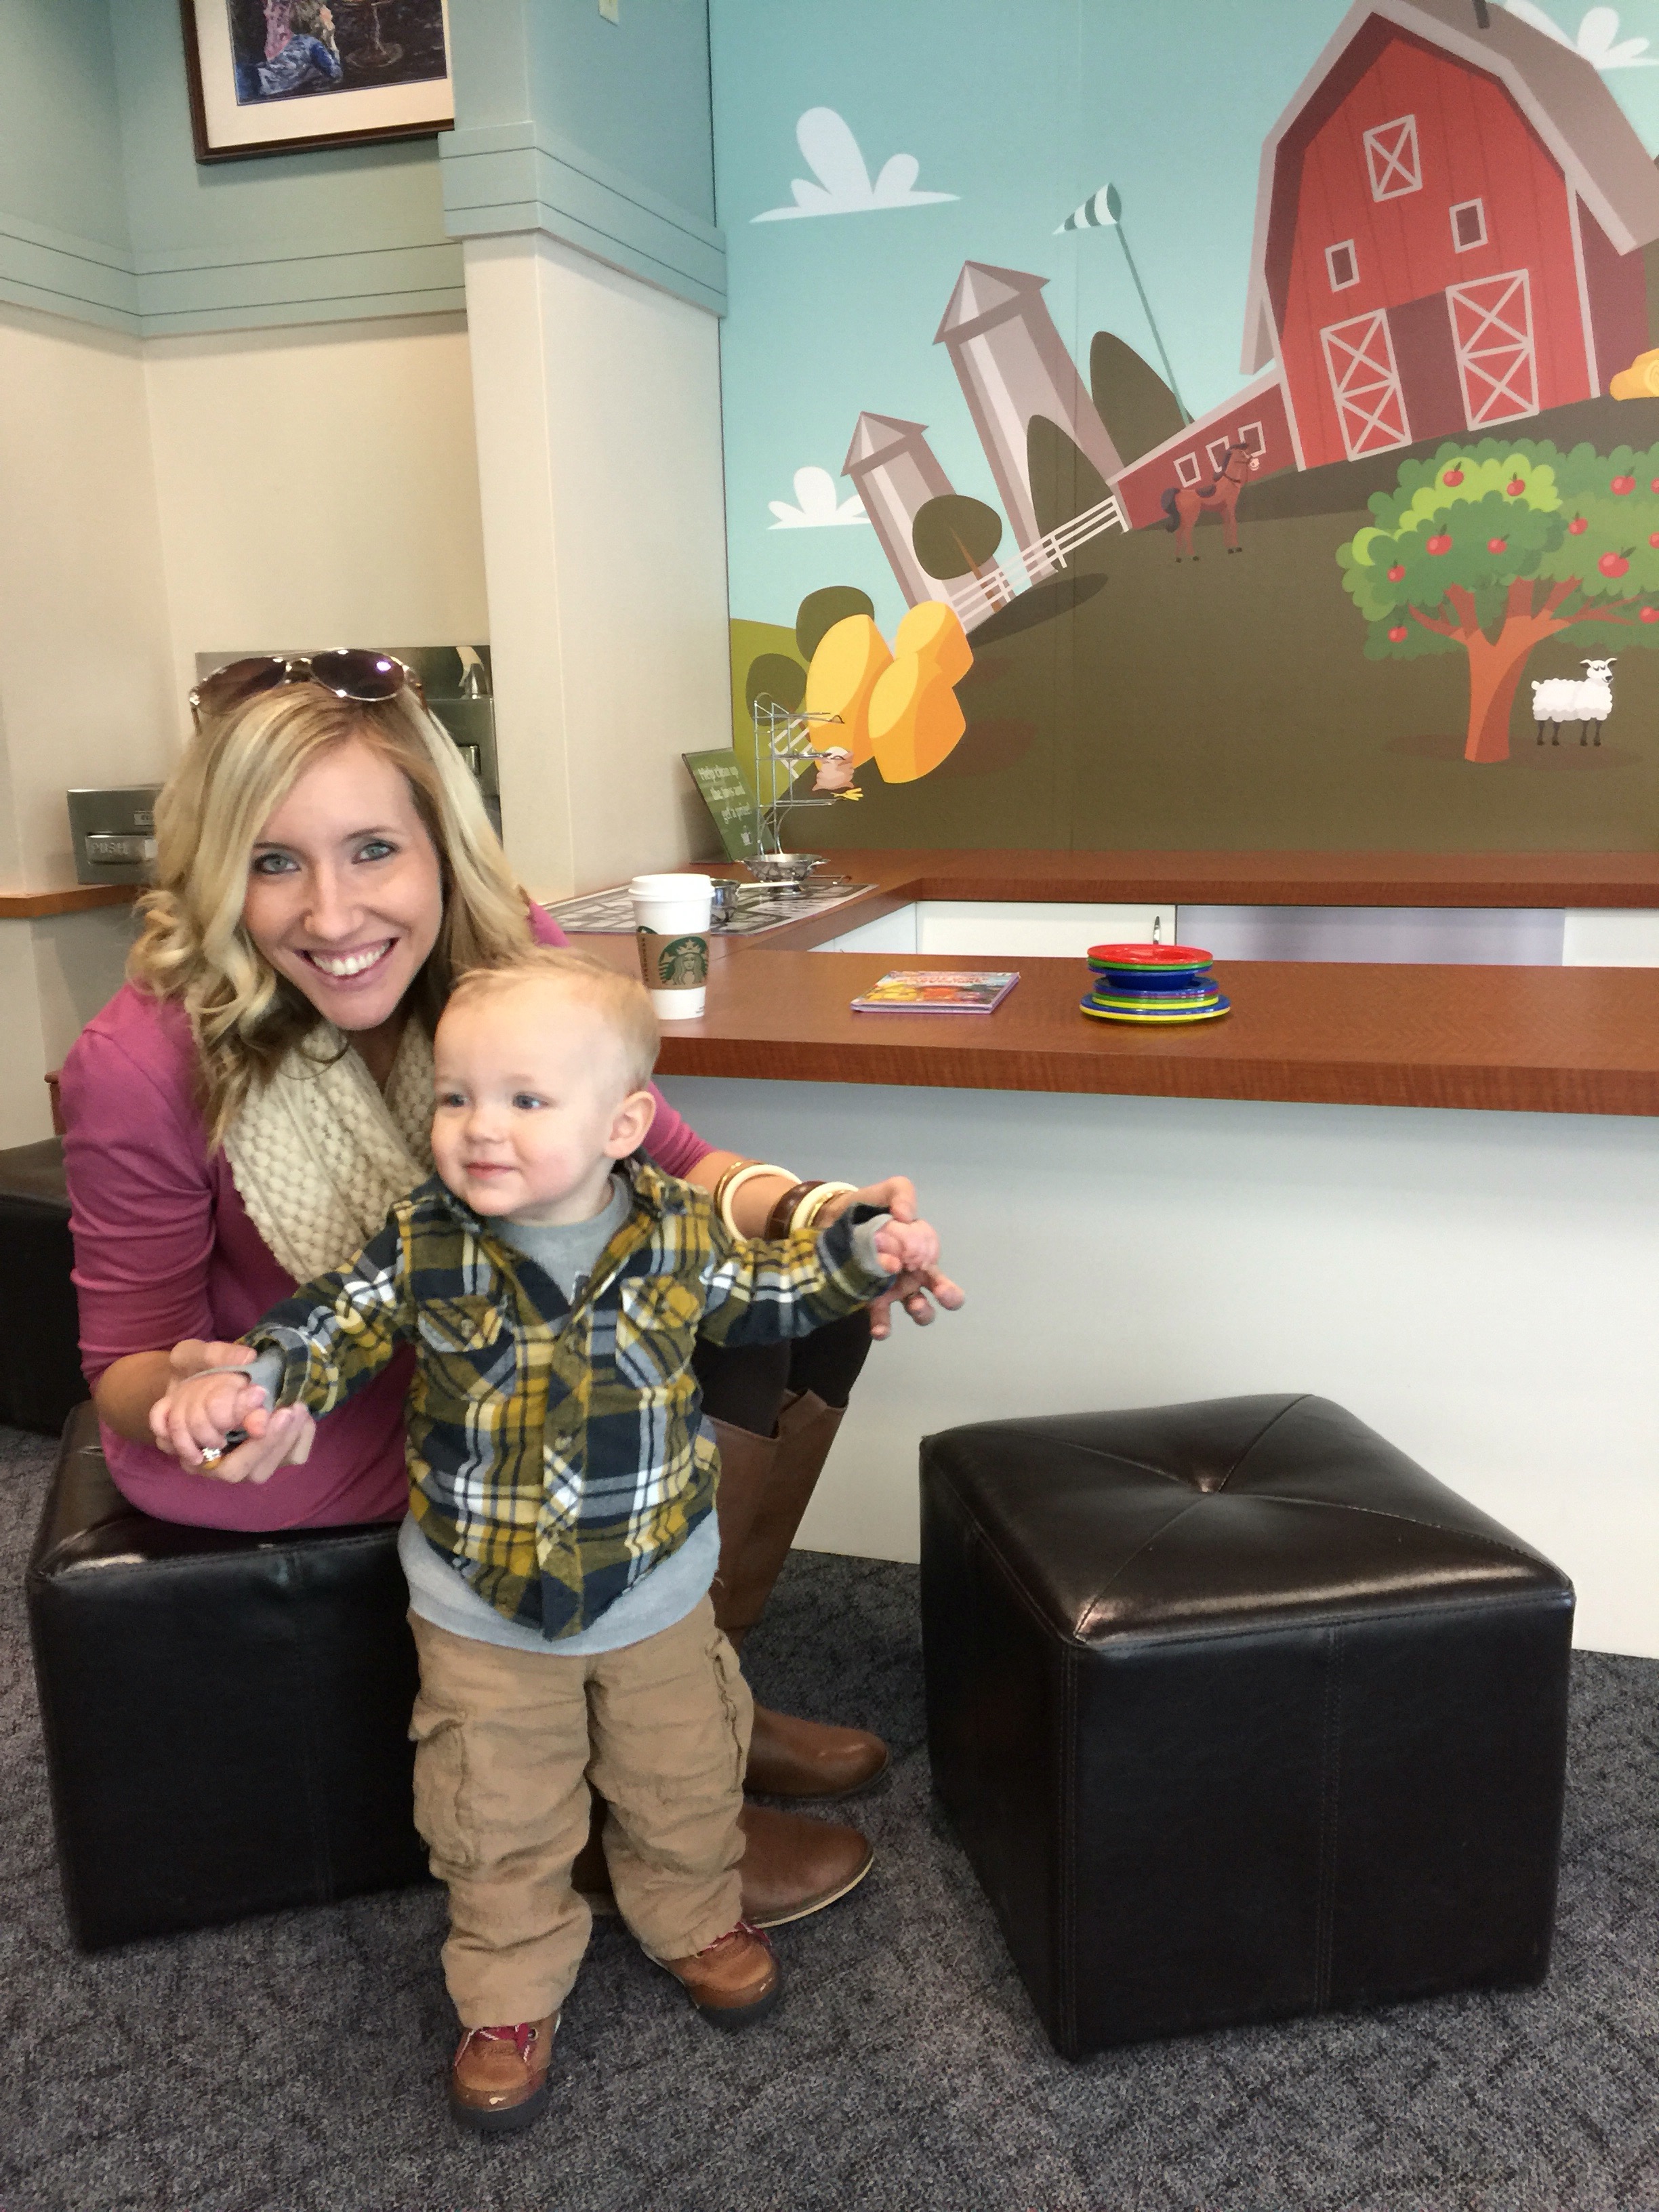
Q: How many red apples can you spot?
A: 12